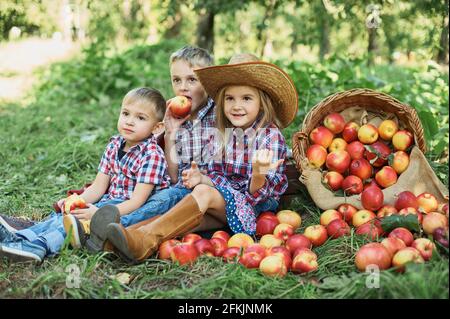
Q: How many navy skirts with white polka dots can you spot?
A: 1